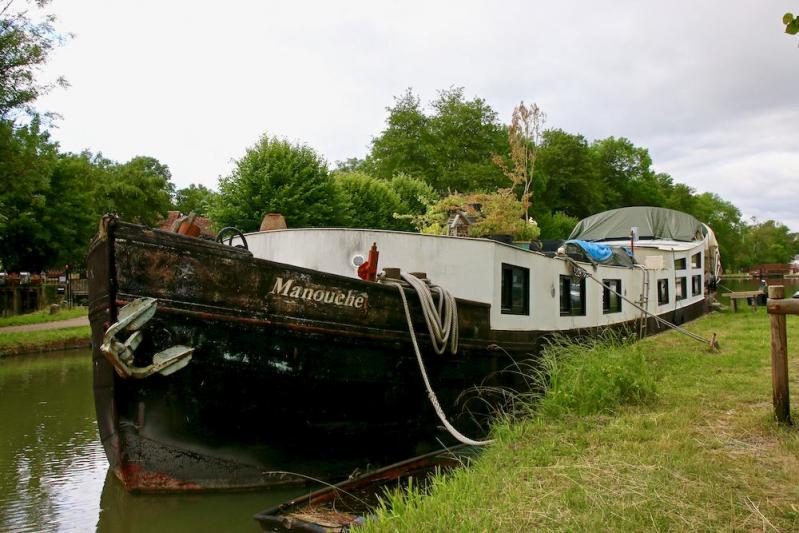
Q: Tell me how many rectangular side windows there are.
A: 8